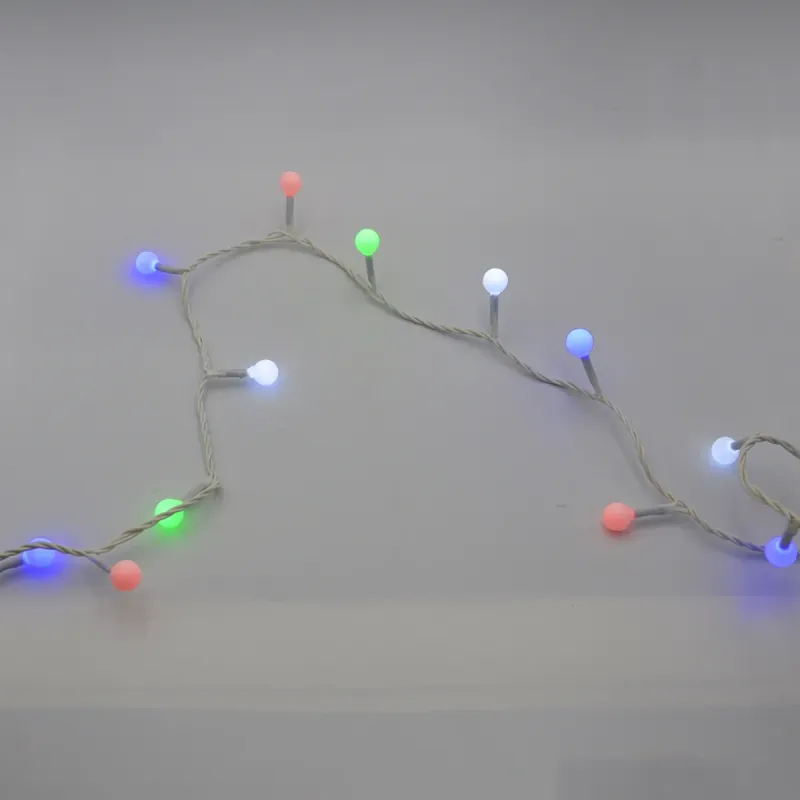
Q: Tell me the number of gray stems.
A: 12